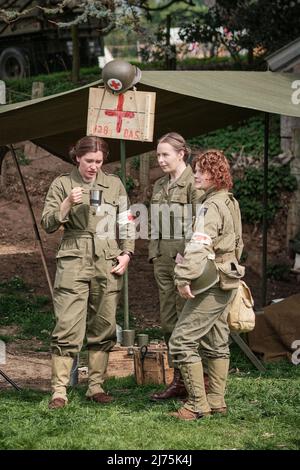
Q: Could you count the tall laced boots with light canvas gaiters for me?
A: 4